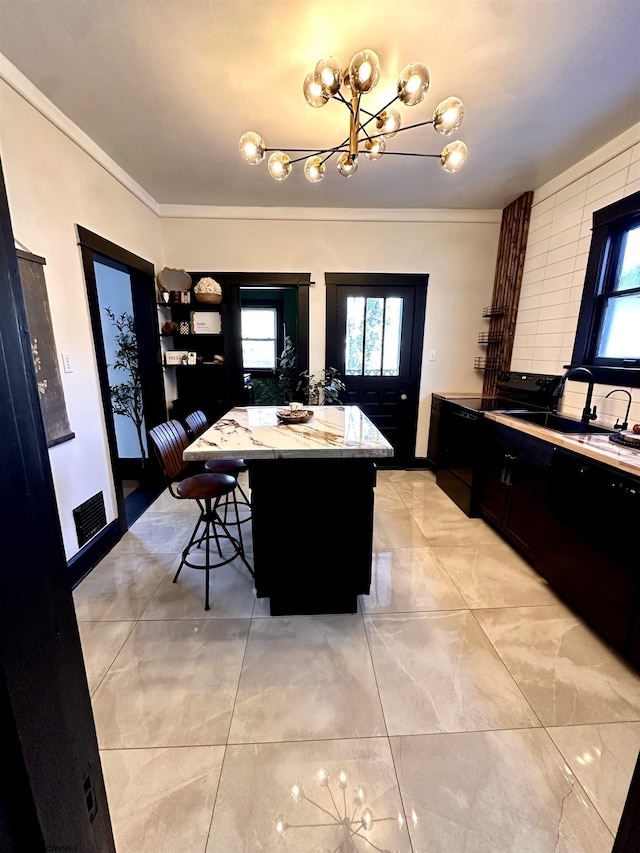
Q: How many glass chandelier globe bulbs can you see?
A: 12